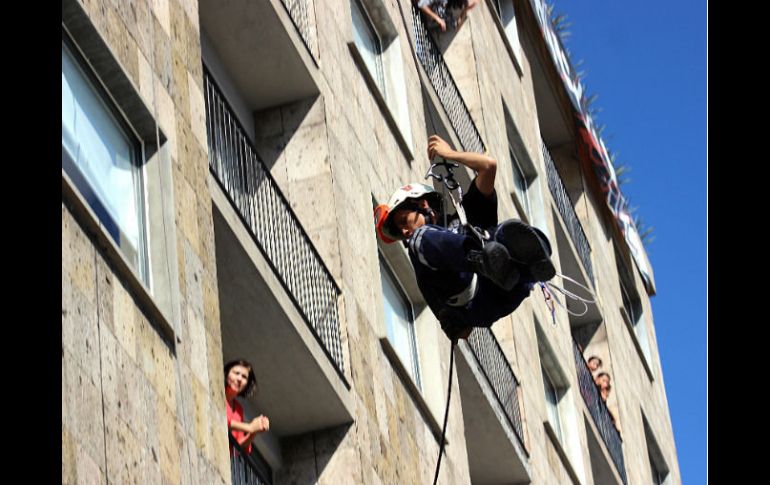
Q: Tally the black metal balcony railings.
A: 7